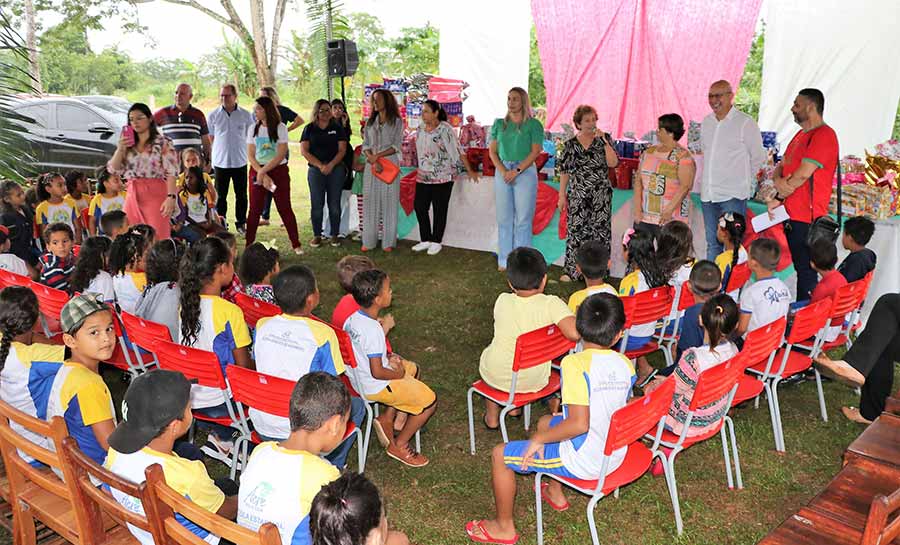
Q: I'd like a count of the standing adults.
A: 14